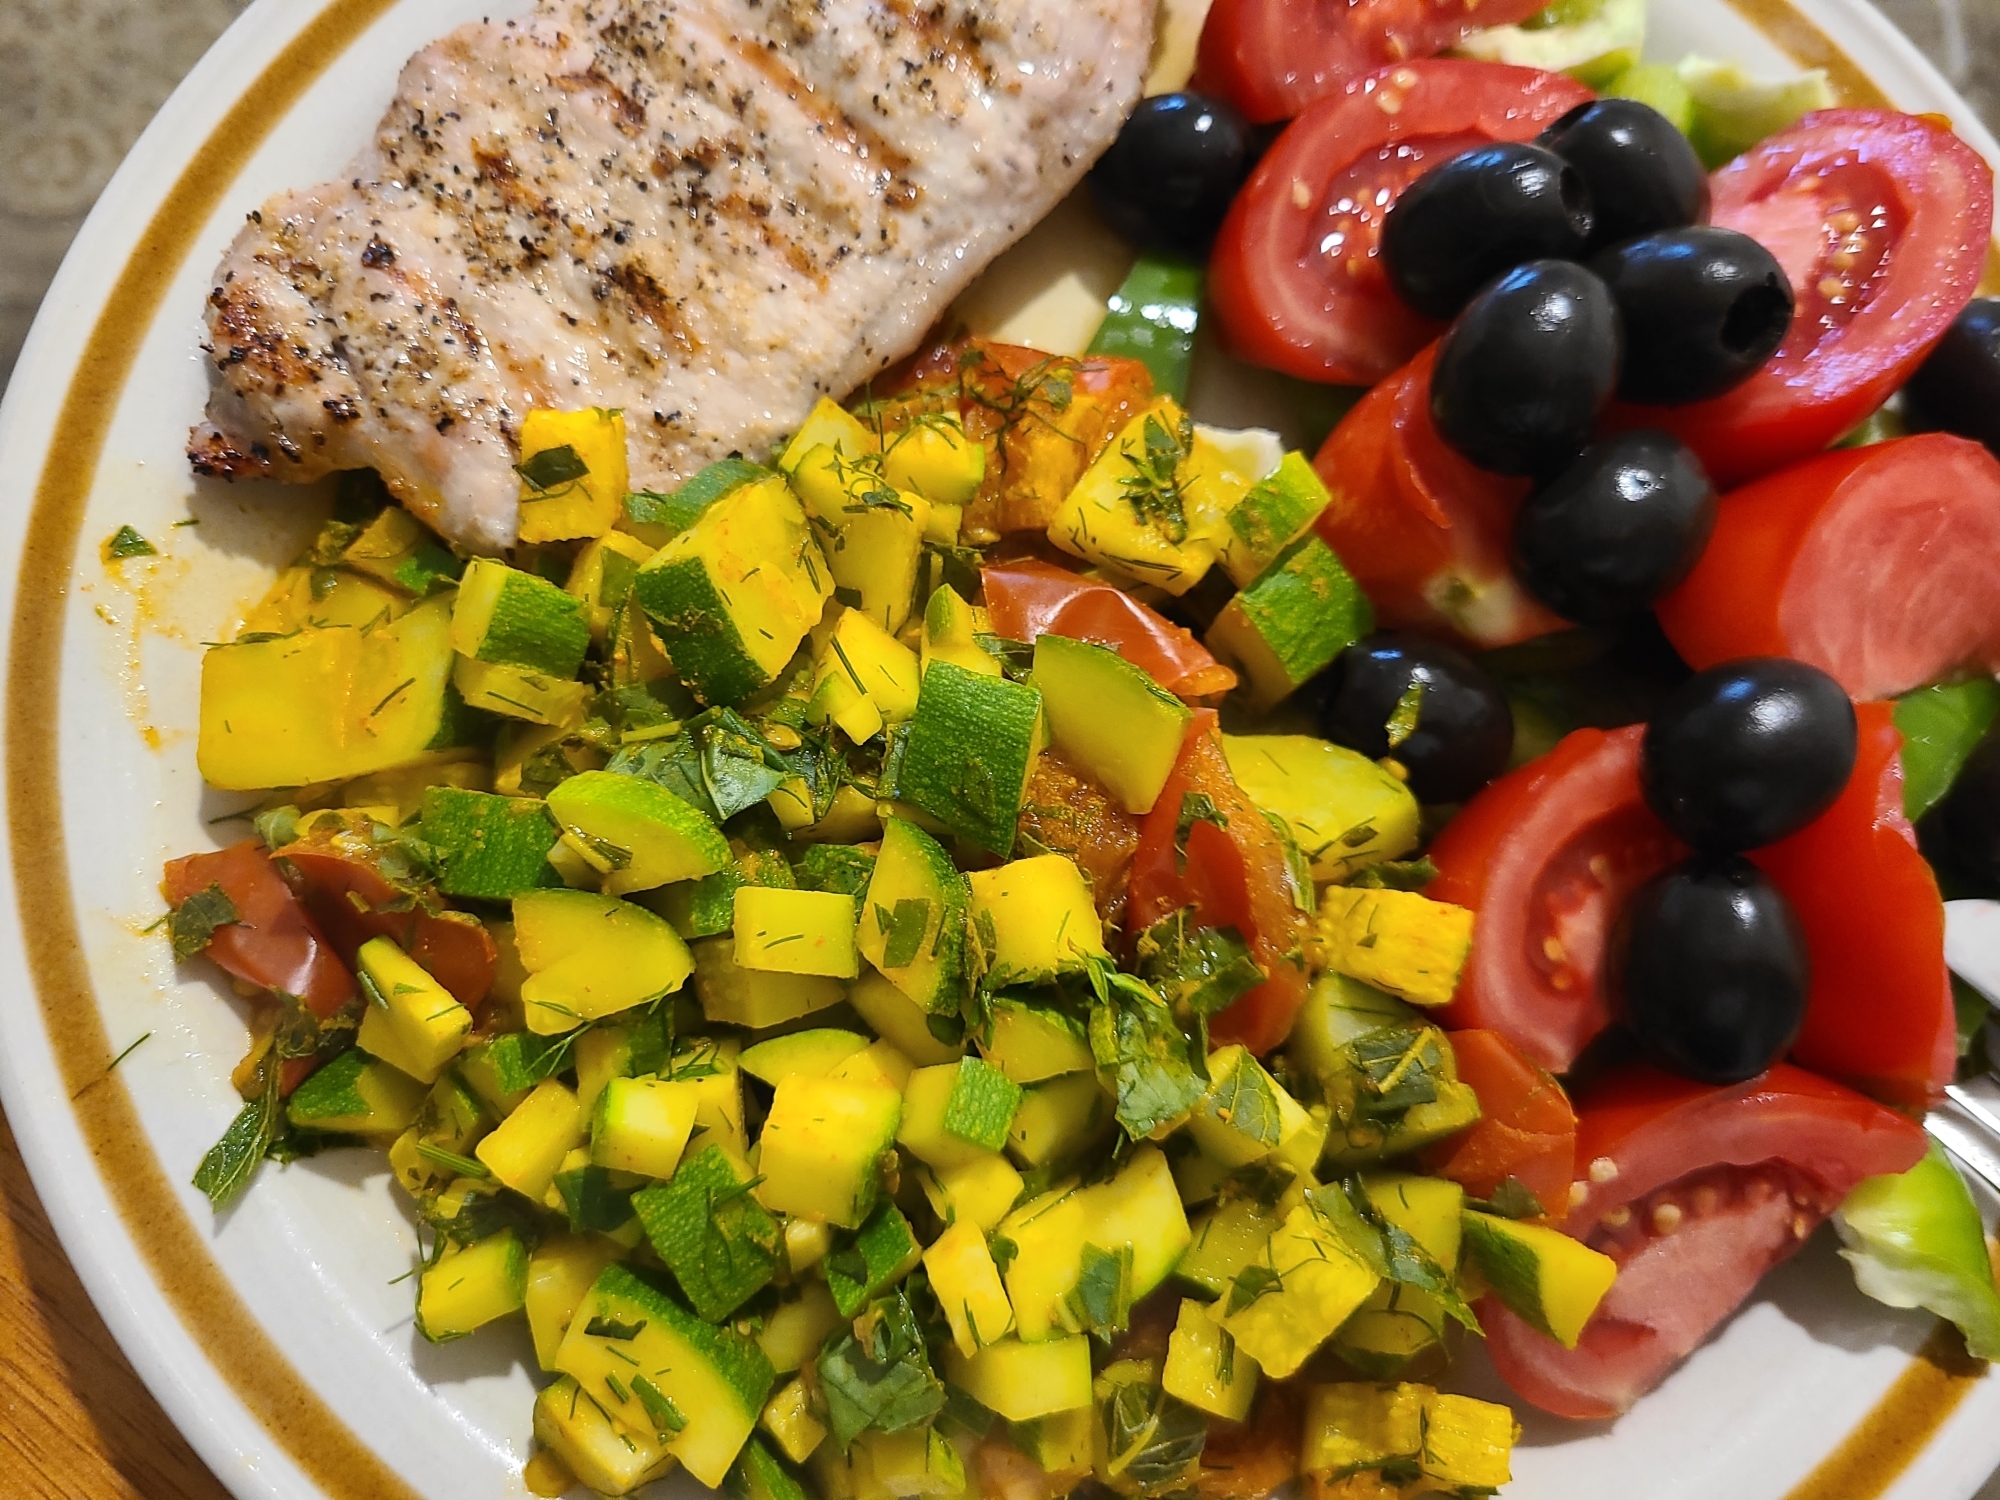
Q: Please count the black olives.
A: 11